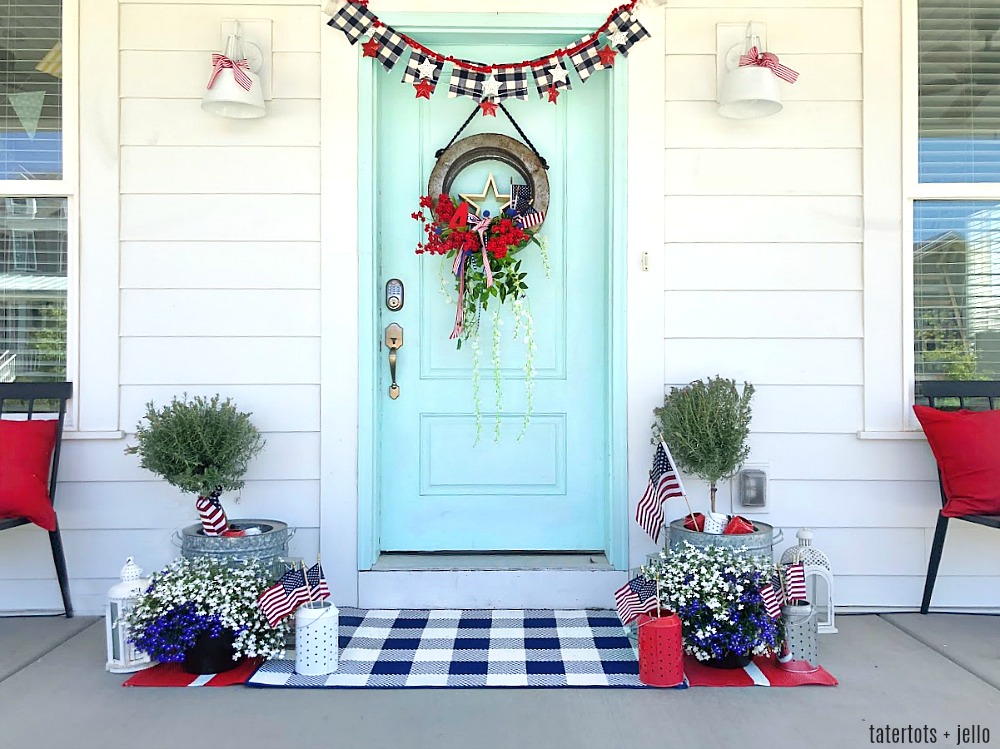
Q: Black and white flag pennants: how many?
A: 8